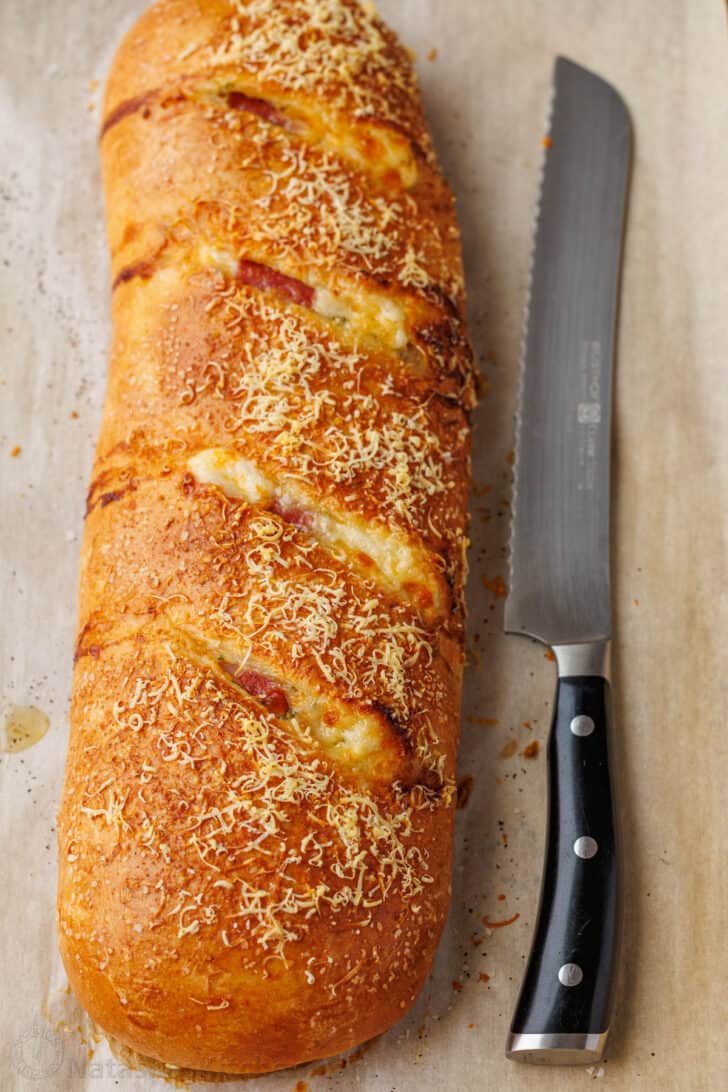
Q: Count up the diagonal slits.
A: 4